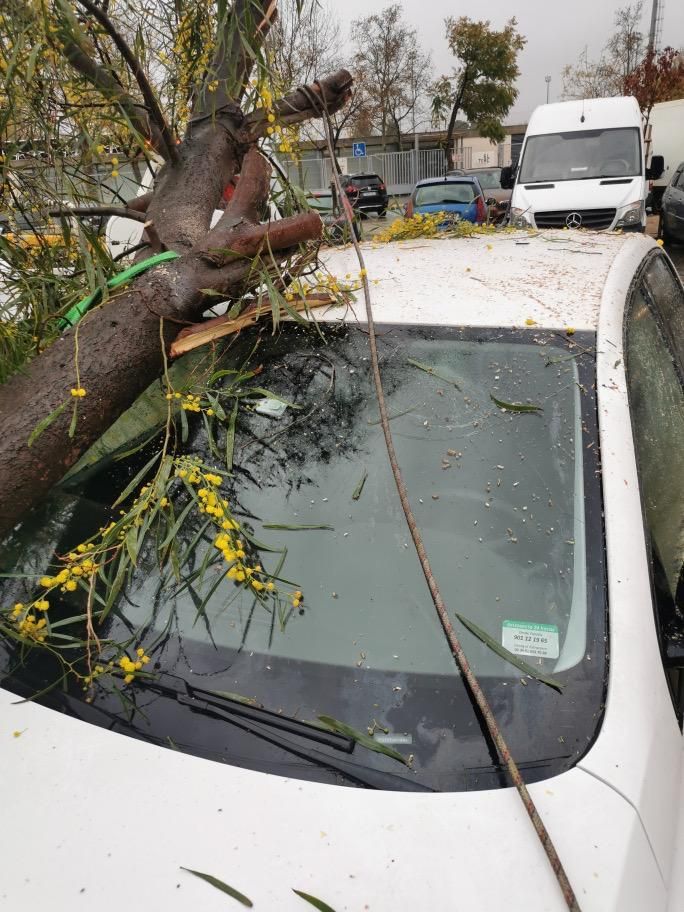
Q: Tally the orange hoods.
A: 0